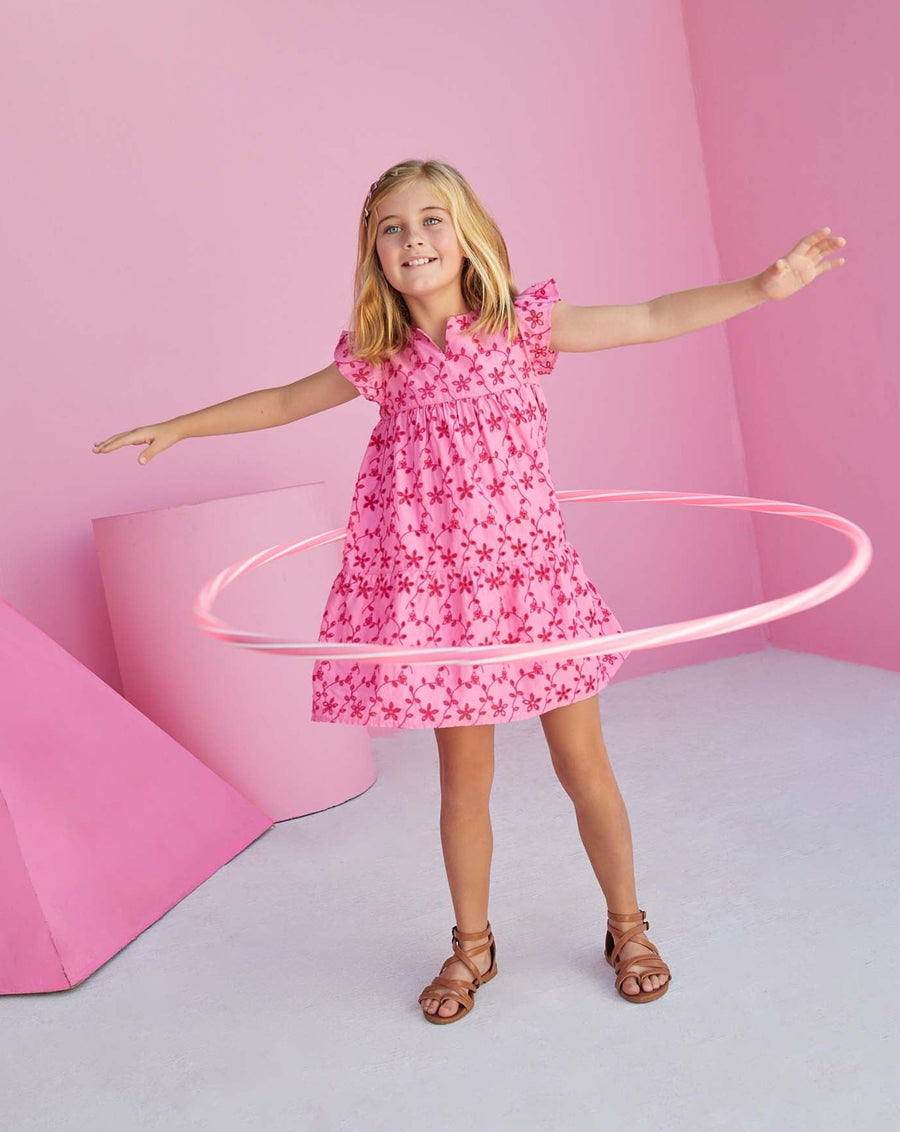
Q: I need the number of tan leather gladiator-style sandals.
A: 2